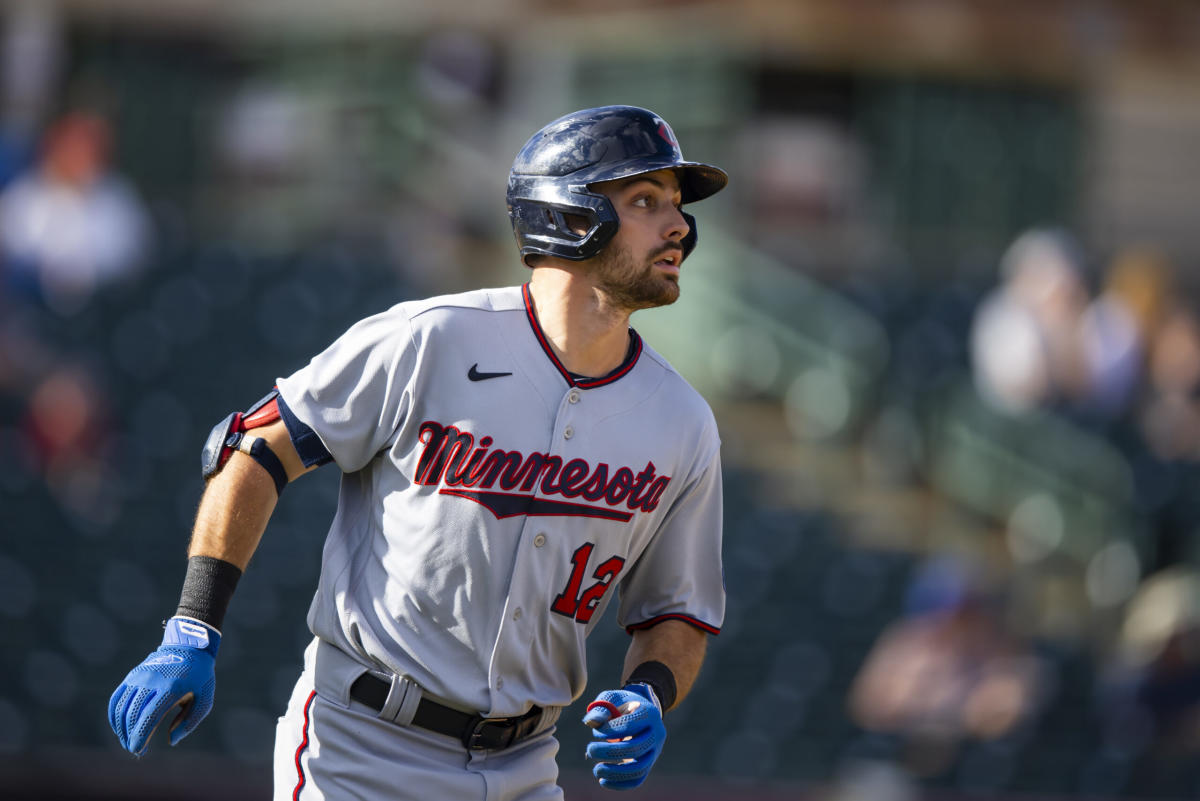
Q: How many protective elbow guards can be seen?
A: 1